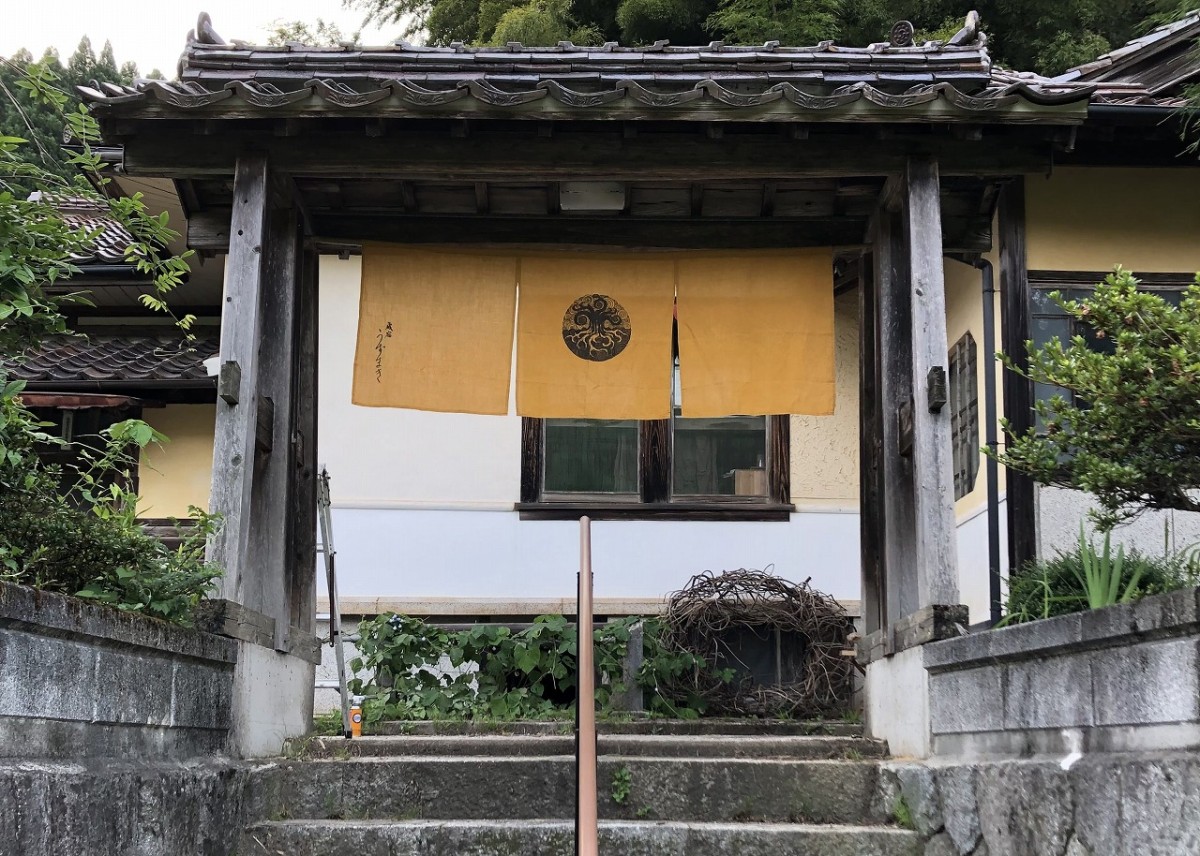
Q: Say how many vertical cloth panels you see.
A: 3